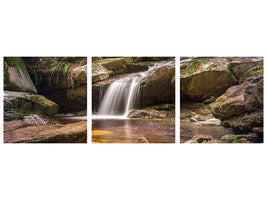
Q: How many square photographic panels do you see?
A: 3